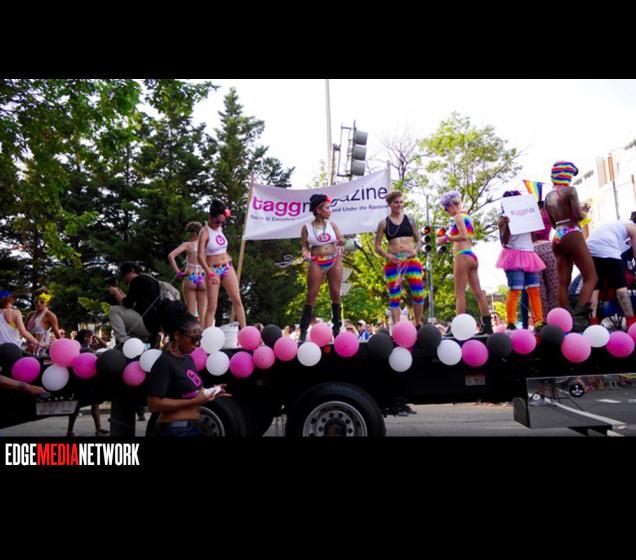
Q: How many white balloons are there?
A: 10